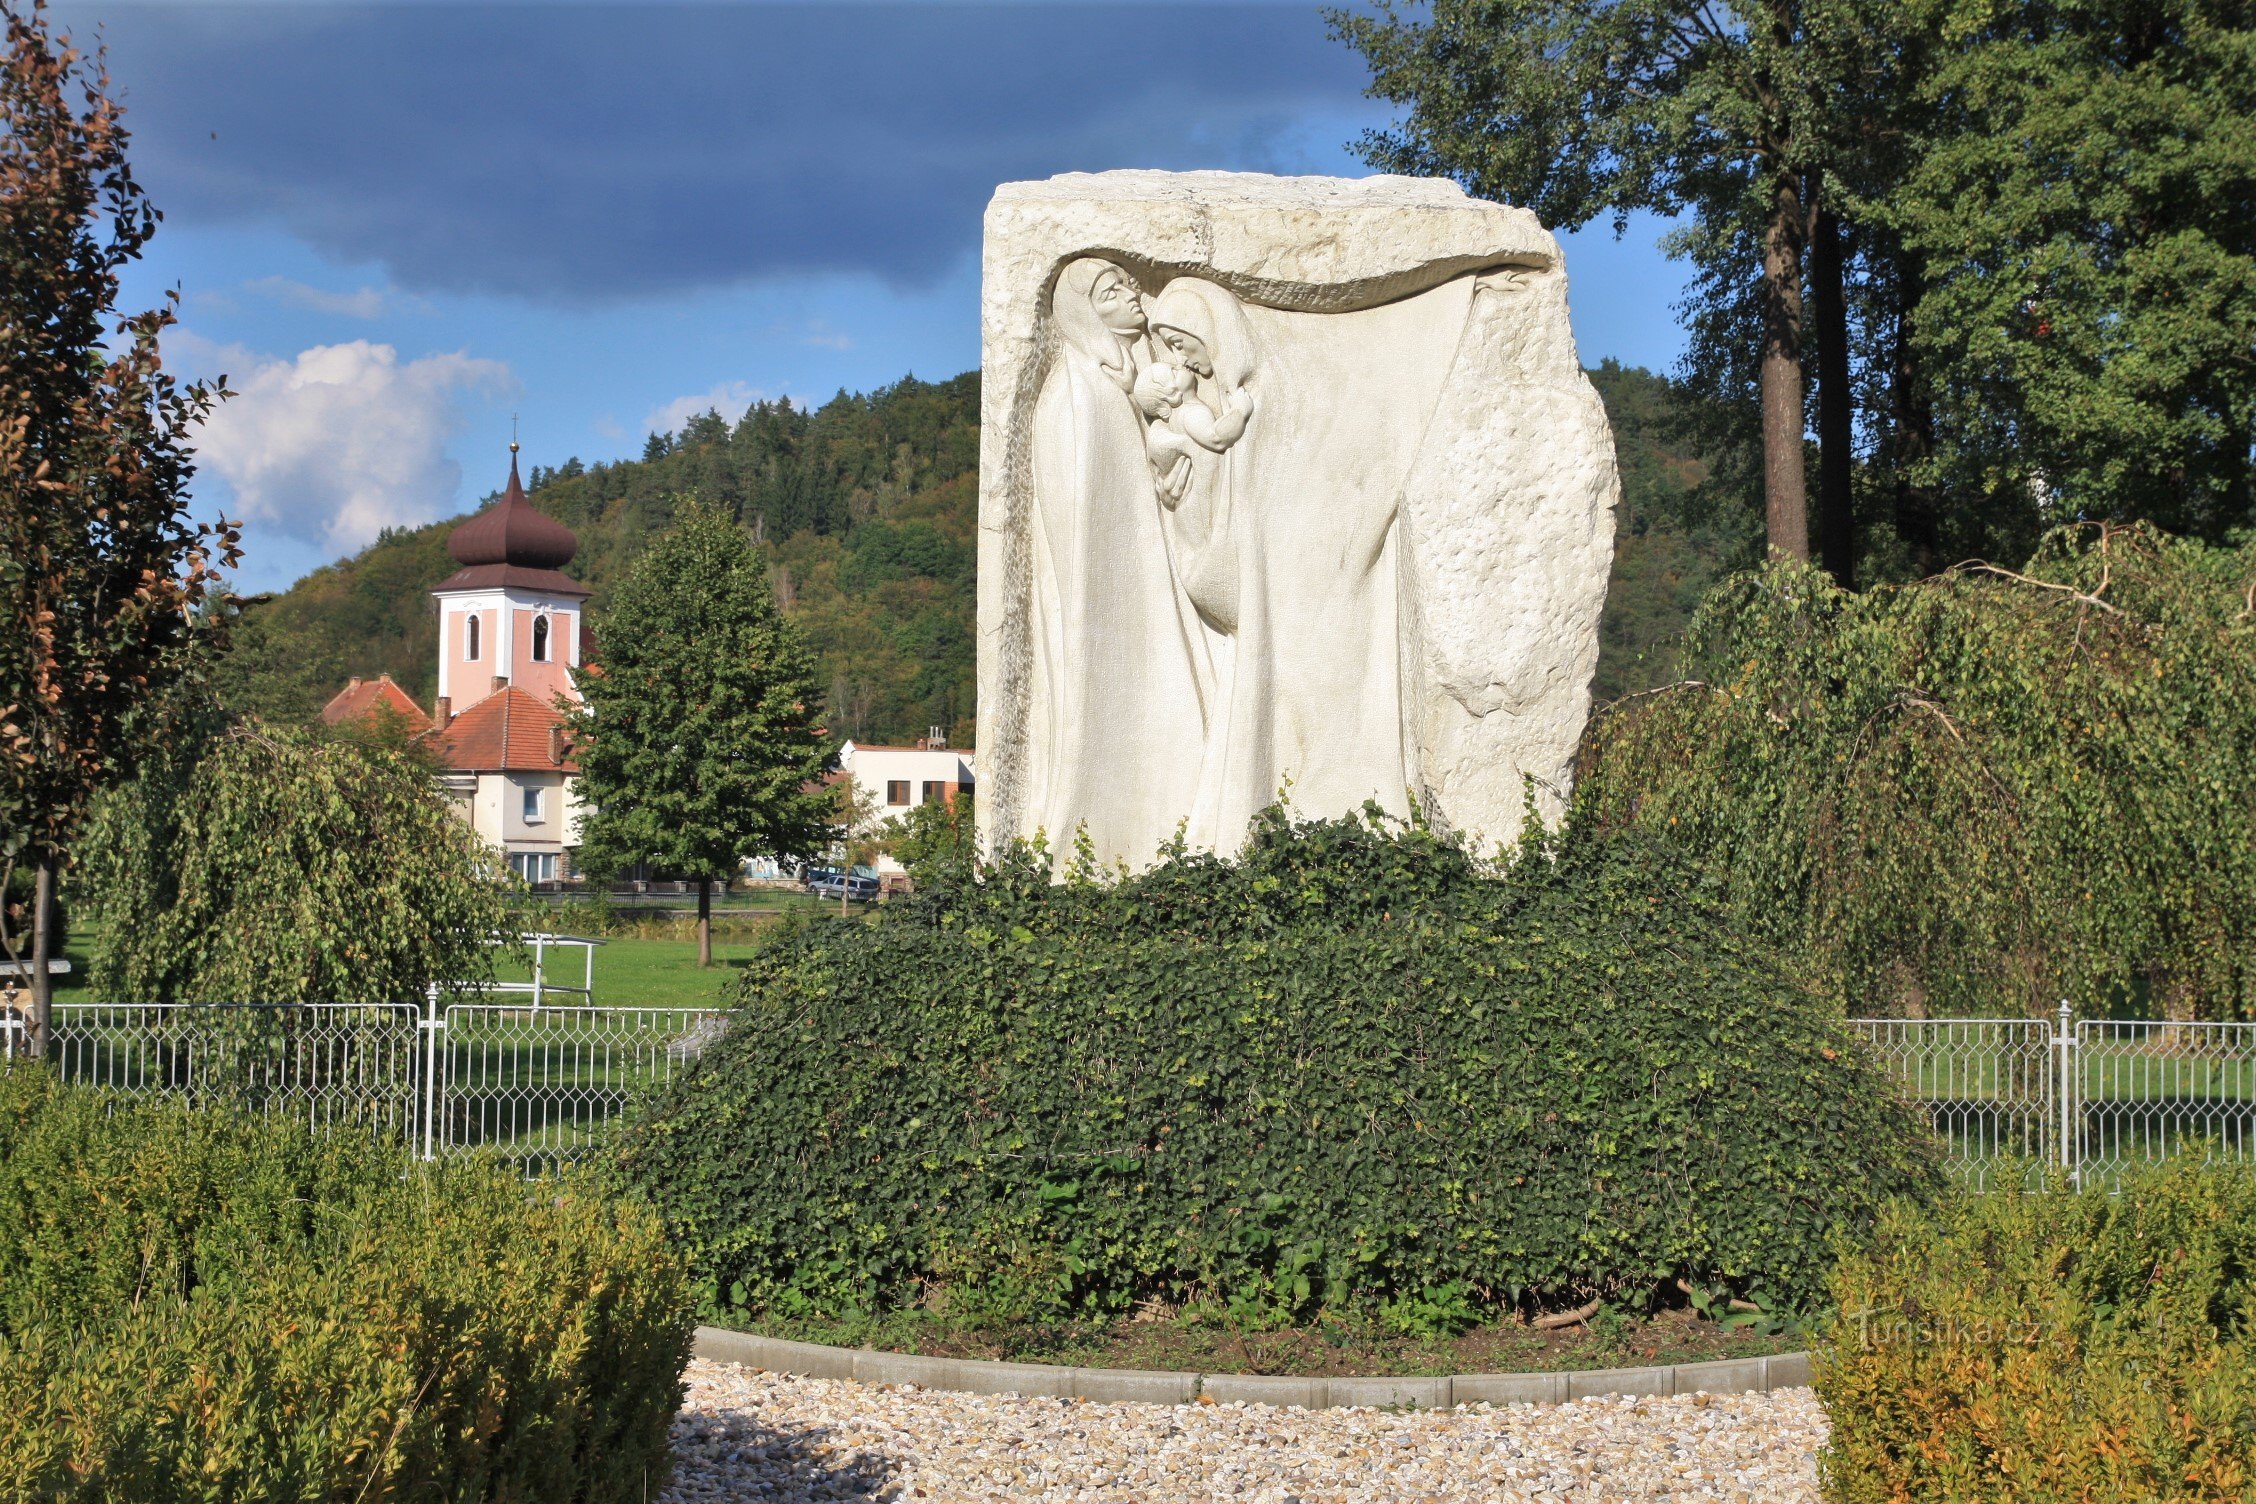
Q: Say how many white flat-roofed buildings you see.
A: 1